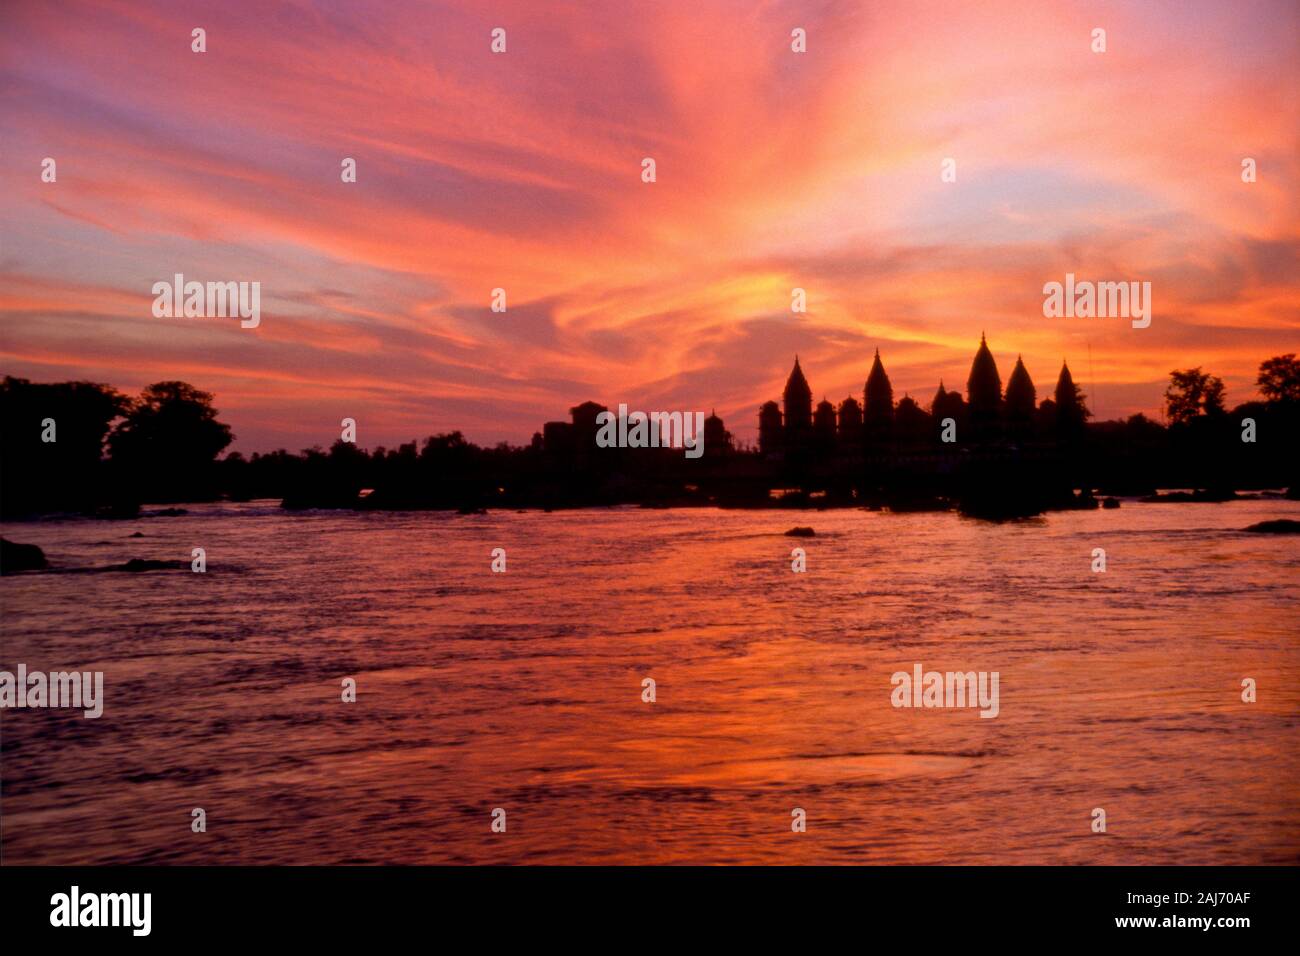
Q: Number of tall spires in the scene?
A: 5